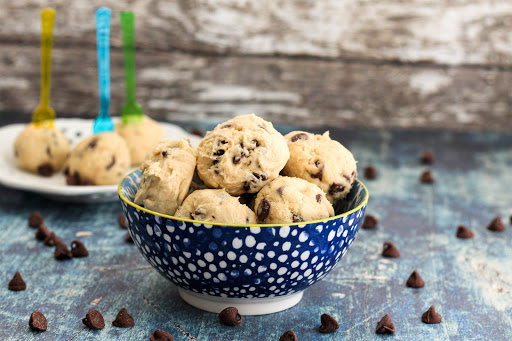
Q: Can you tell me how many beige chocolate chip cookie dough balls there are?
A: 8